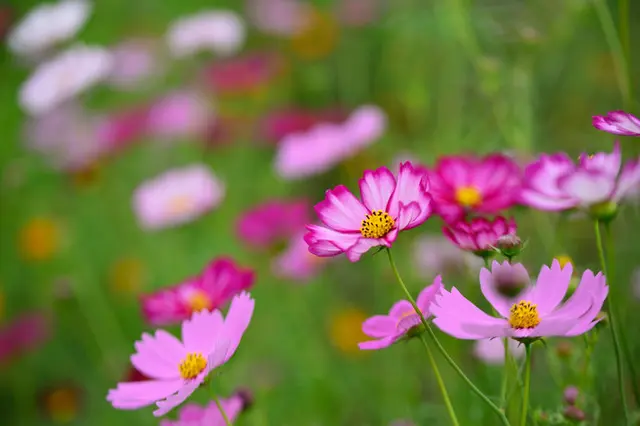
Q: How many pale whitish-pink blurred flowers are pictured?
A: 4